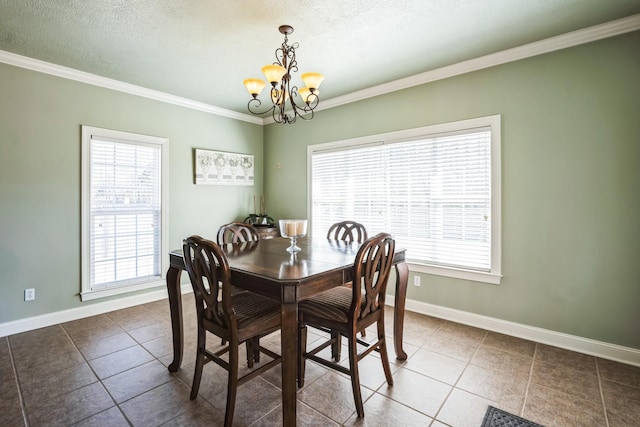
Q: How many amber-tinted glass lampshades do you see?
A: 5